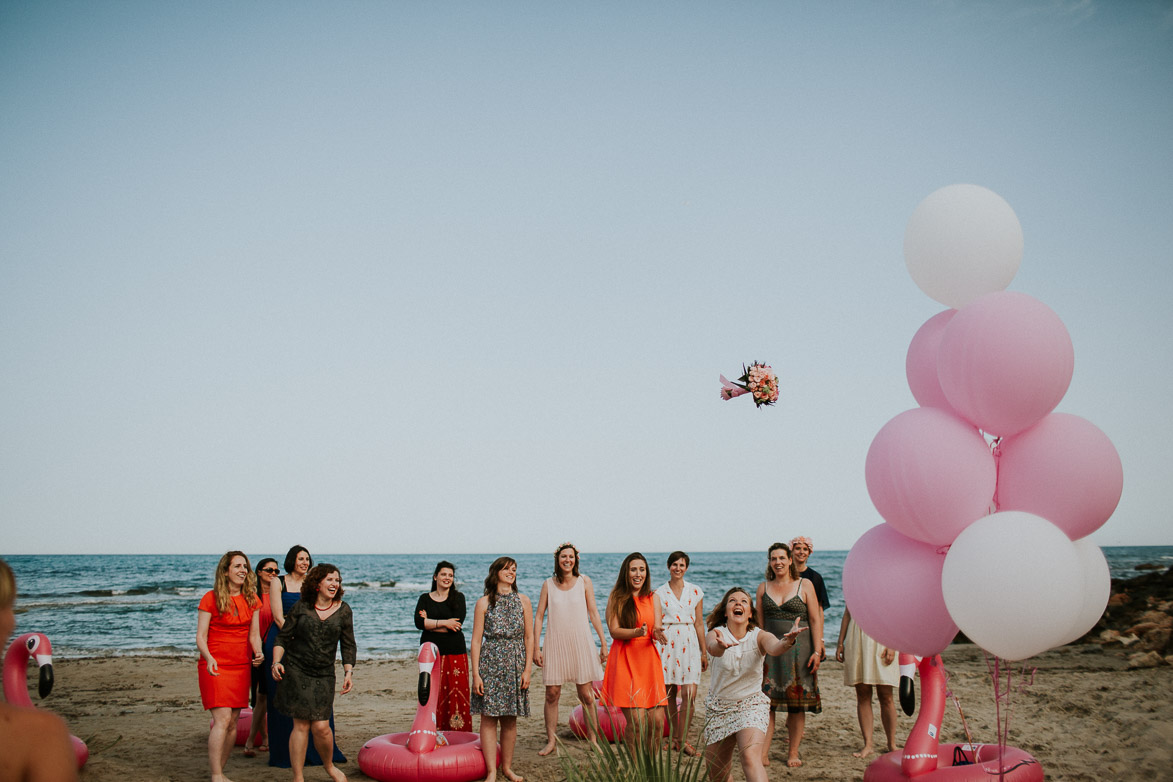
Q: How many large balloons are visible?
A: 8